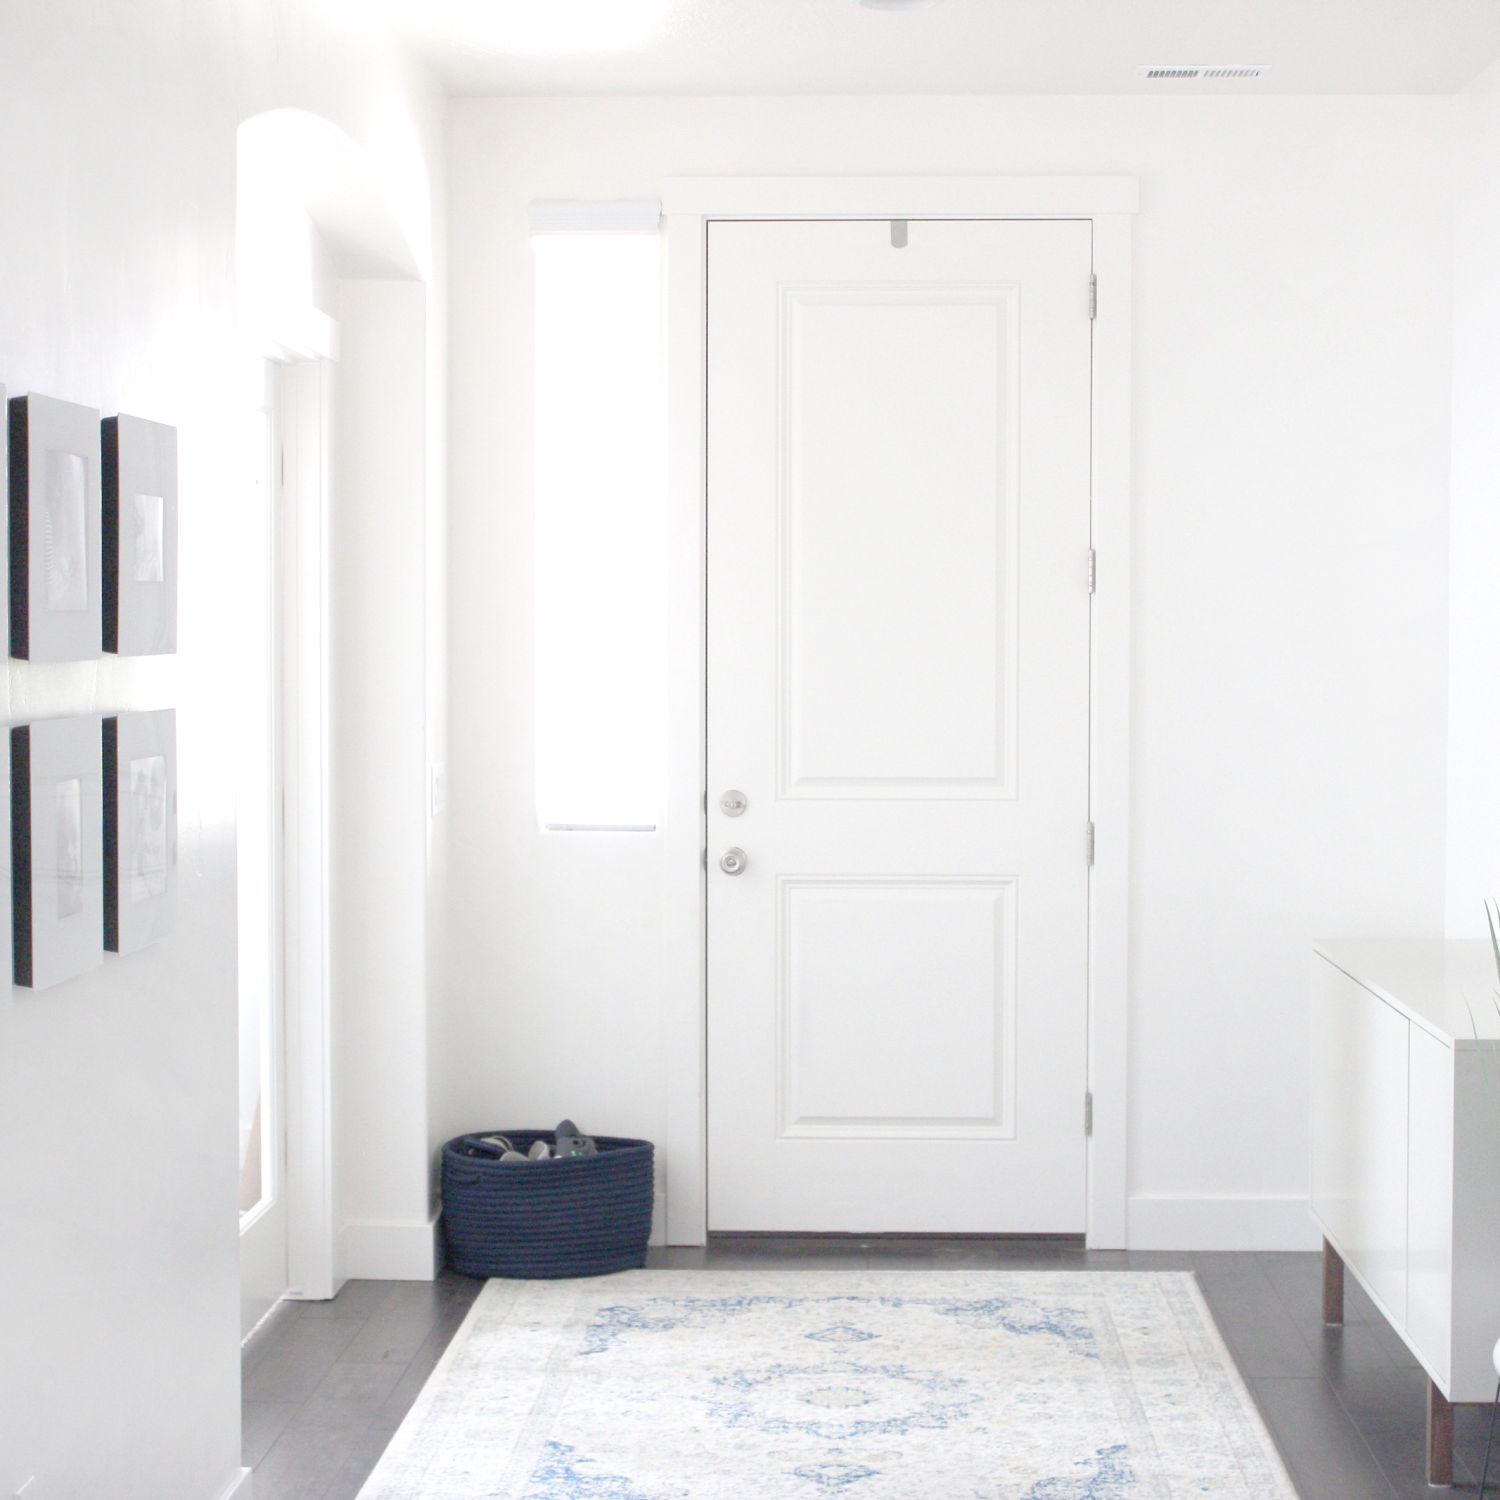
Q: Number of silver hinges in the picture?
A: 4